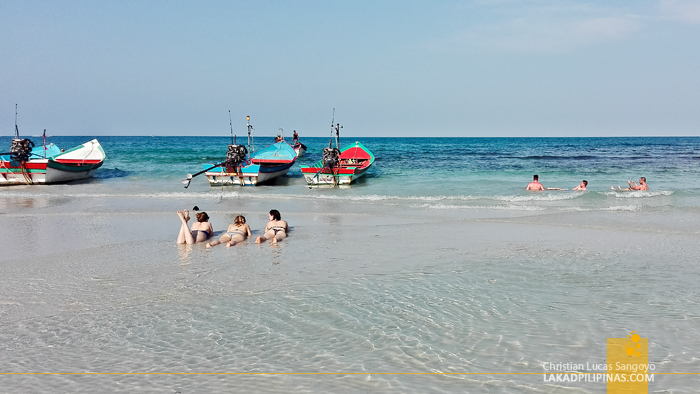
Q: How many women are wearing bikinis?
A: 3